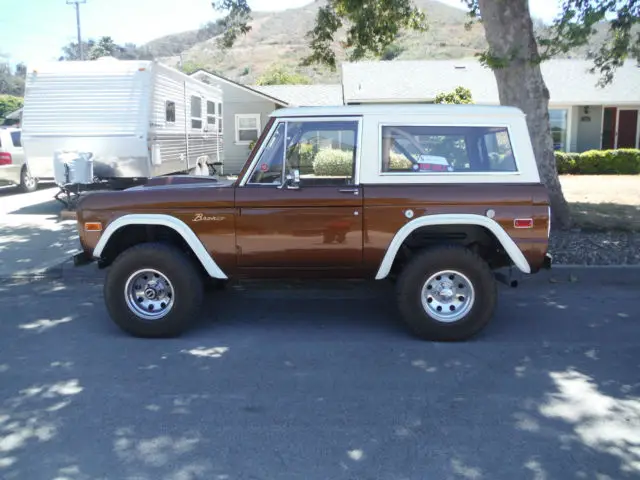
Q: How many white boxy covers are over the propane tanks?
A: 1